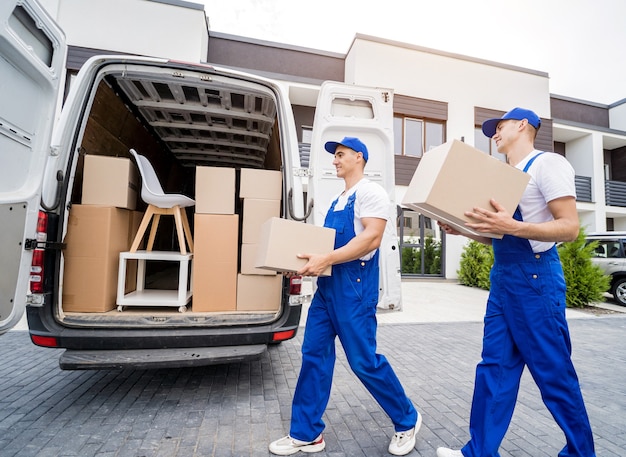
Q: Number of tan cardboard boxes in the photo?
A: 11